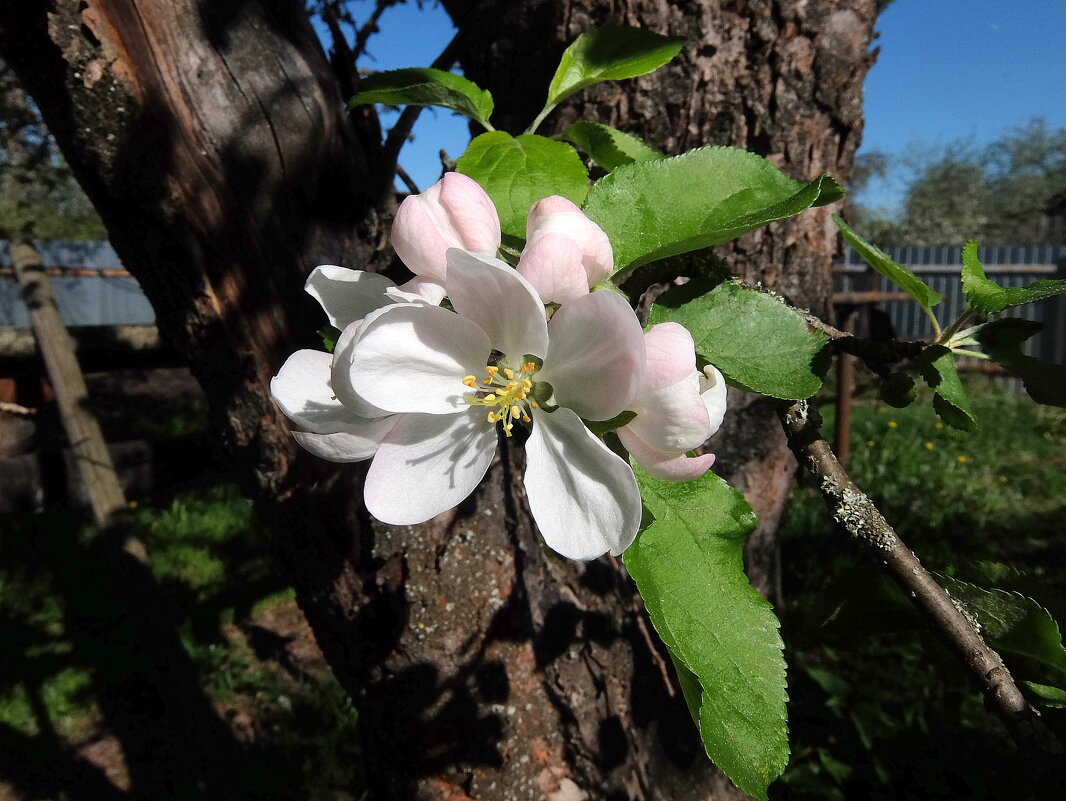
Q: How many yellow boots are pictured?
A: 0